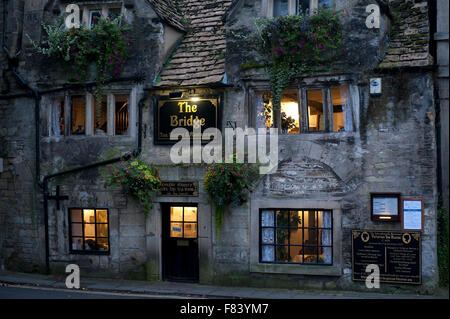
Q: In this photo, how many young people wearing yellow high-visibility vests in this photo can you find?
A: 0